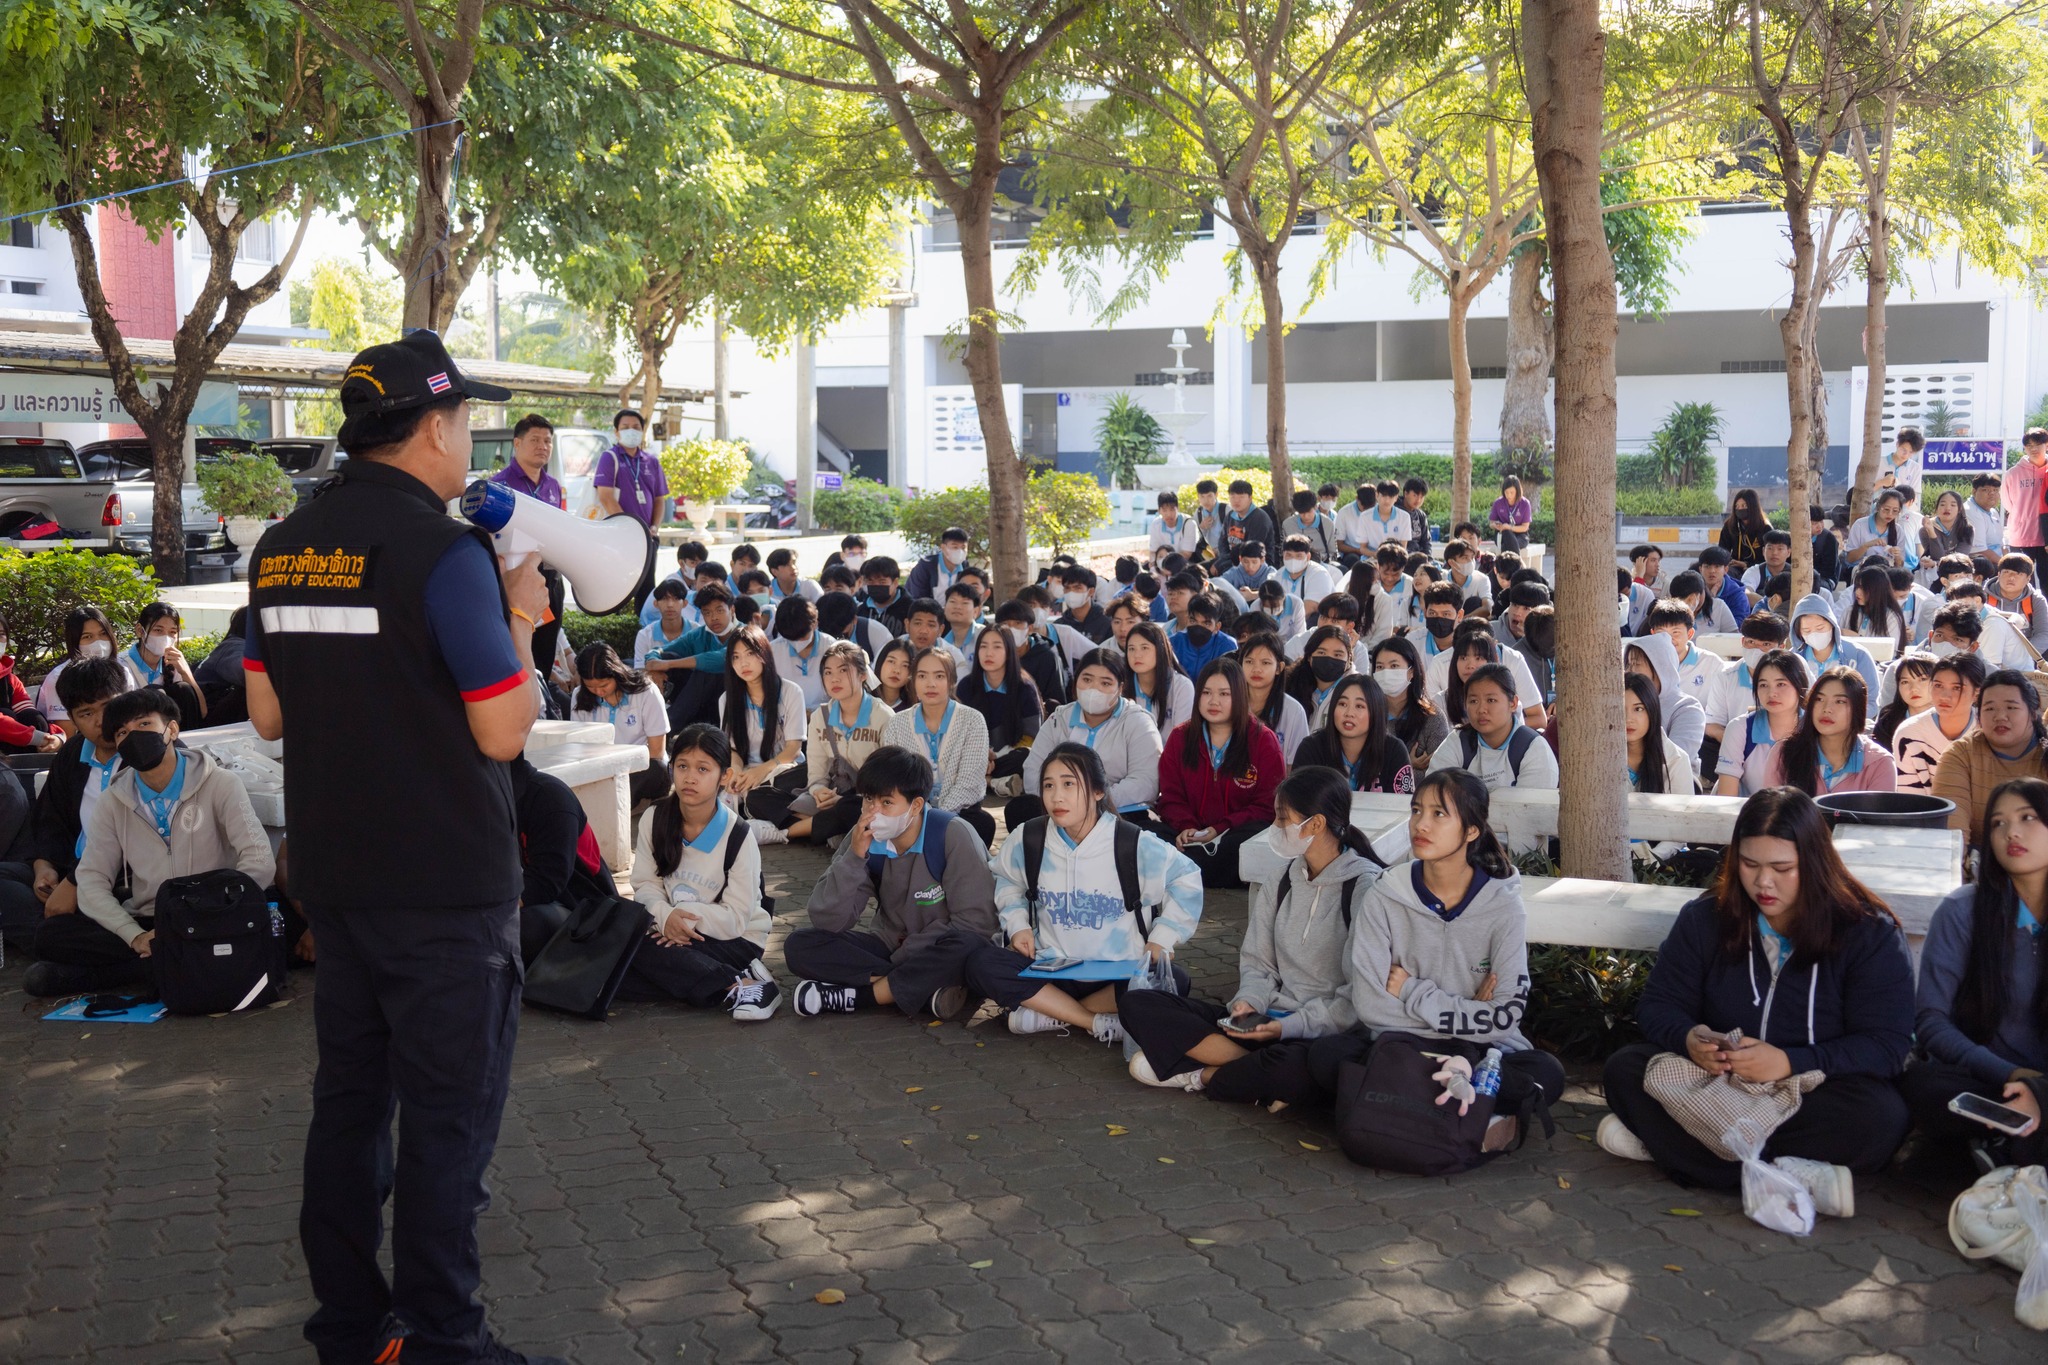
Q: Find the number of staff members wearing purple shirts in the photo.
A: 3